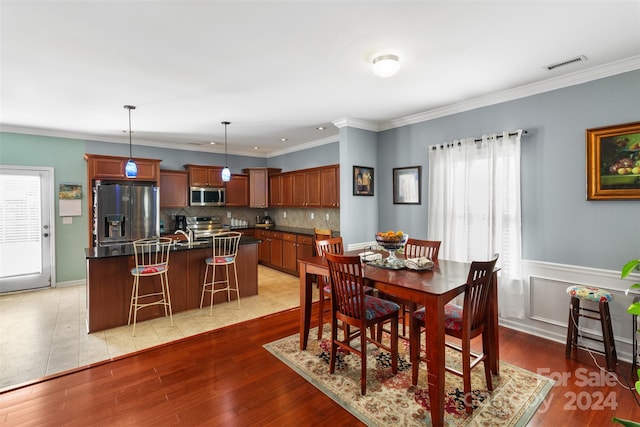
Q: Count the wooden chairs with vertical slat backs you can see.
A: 4